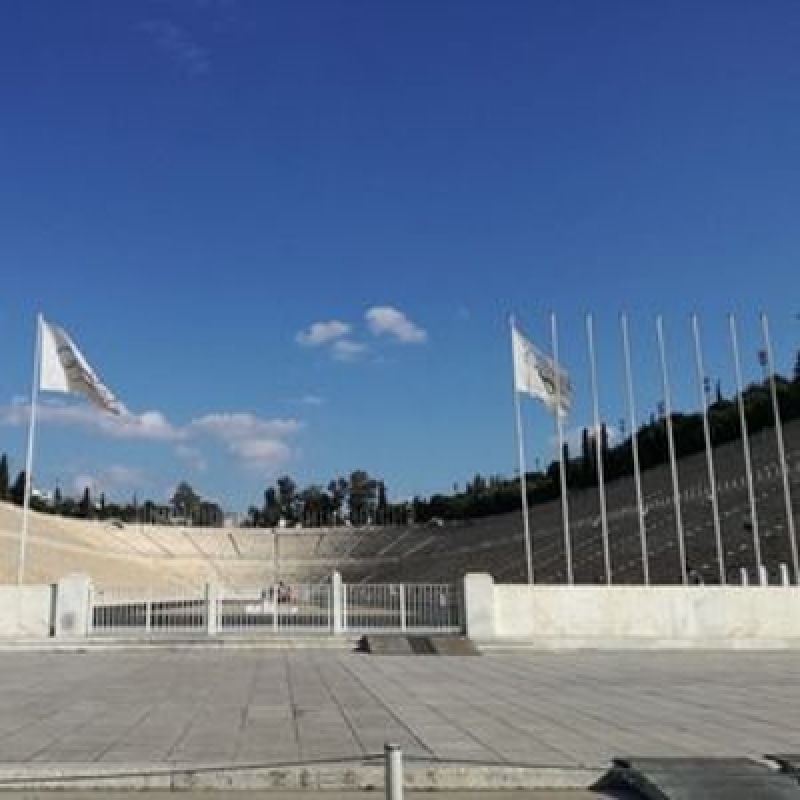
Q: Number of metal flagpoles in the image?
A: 9